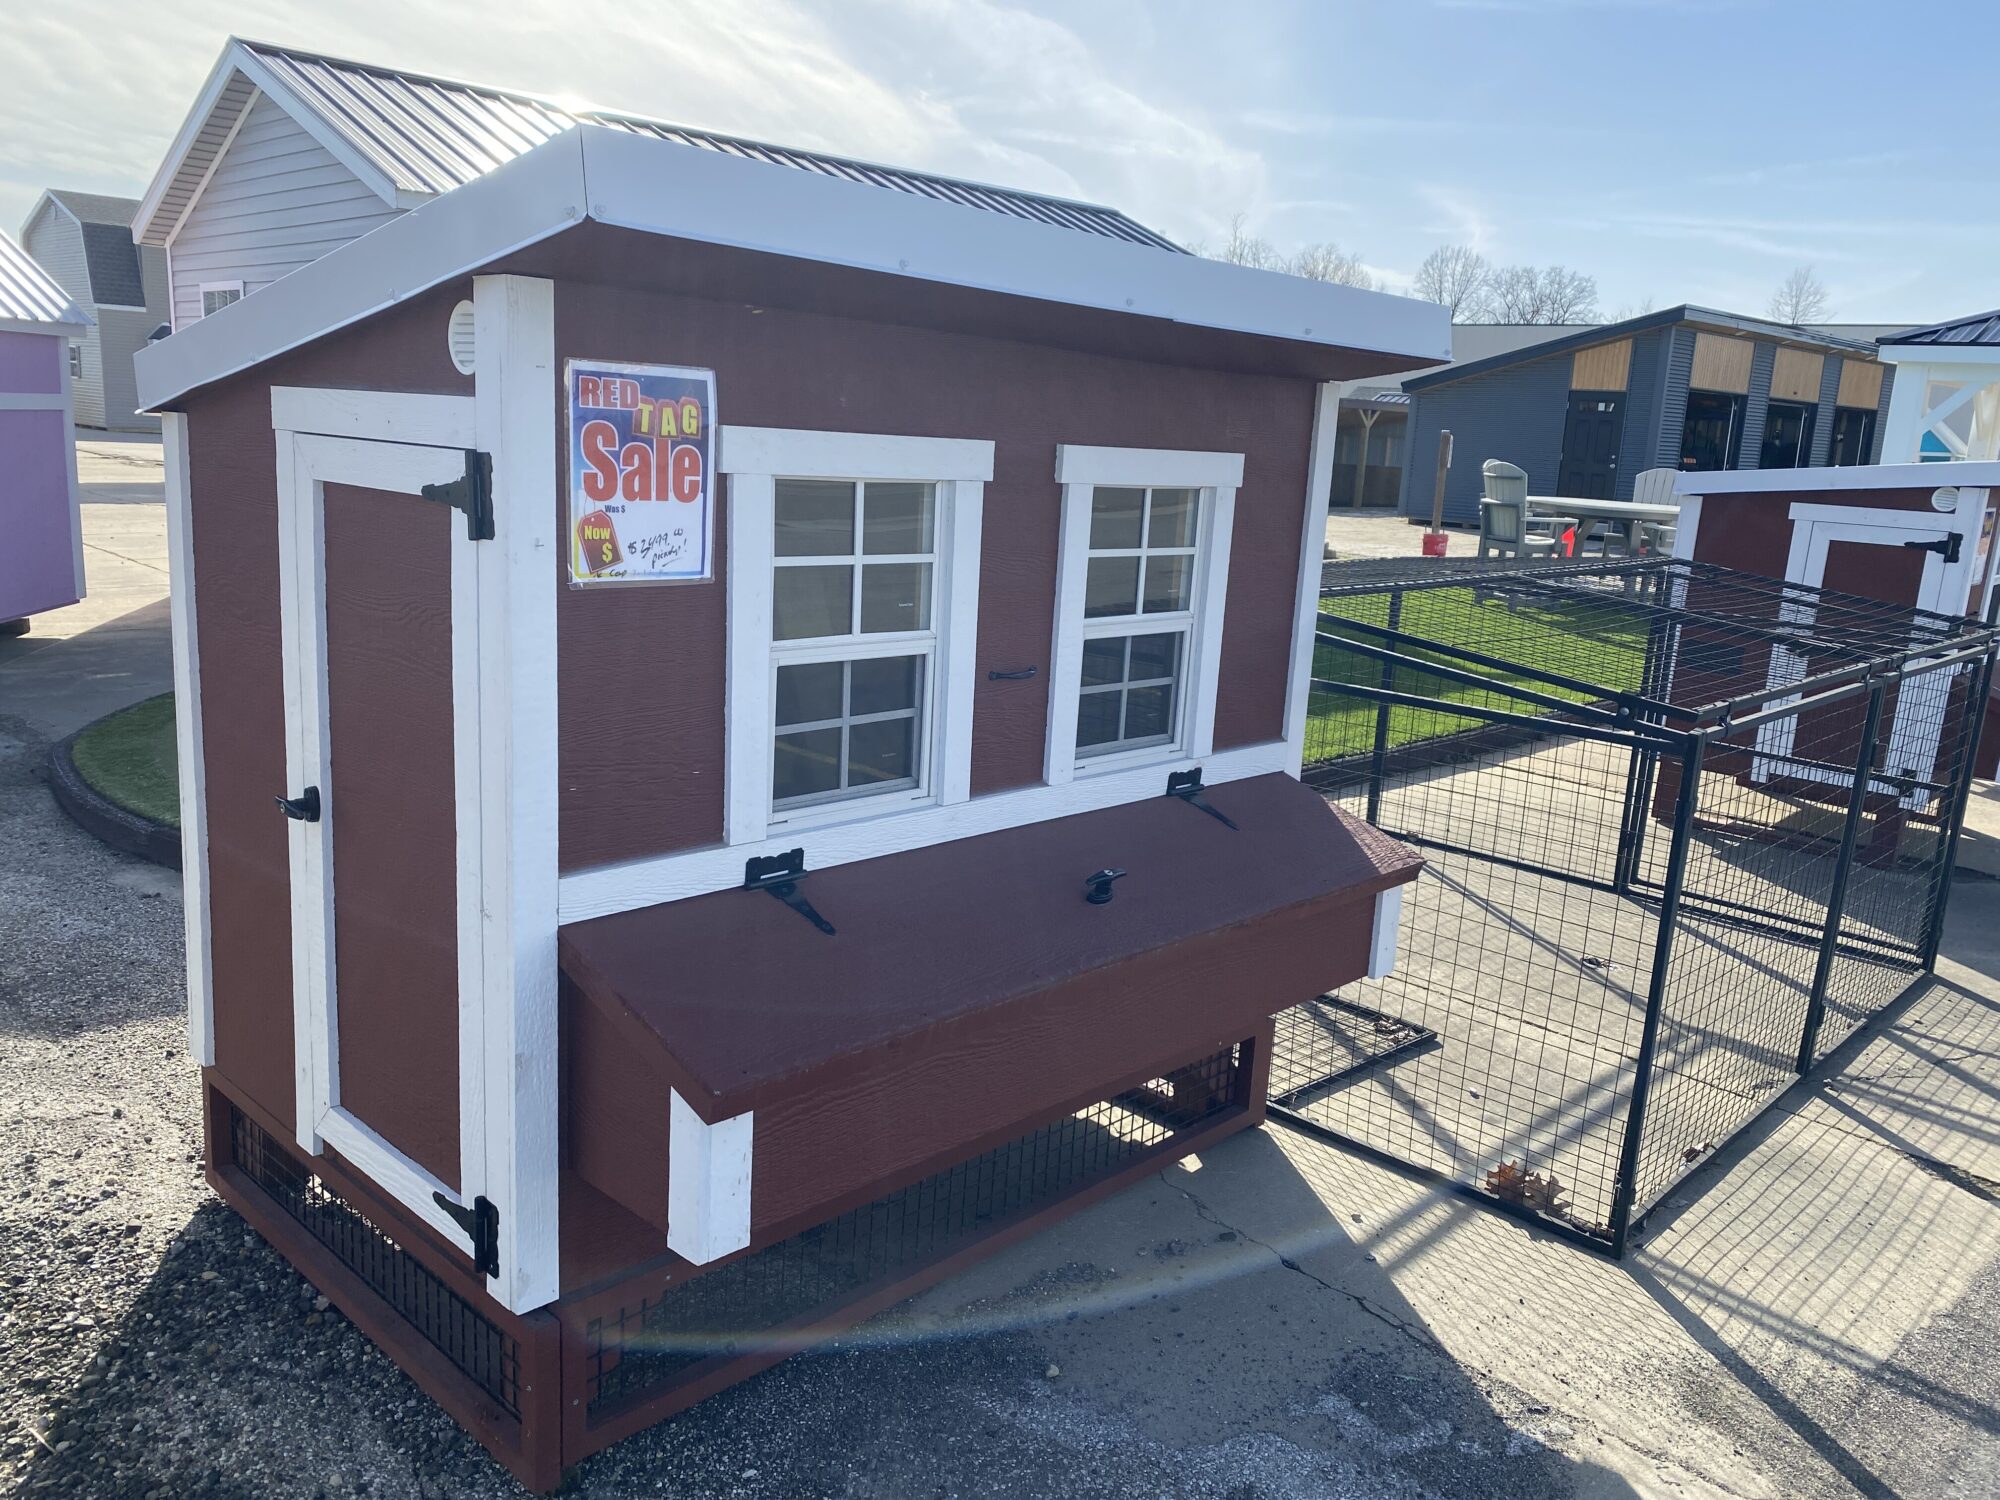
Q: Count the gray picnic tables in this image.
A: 1